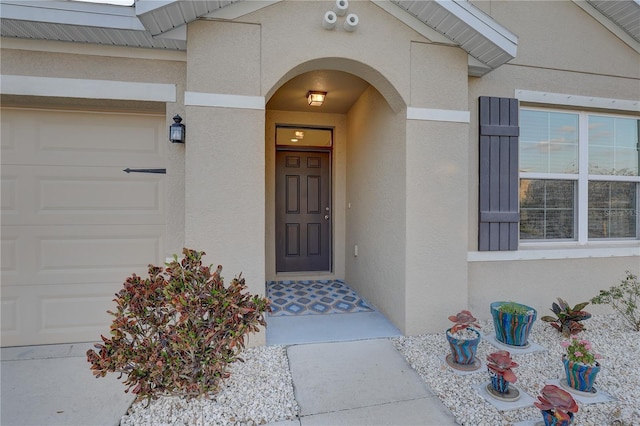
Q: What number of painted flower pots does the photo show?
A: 5